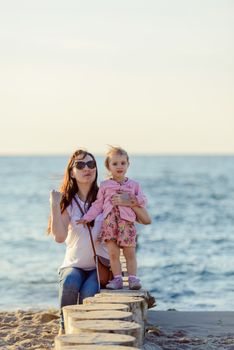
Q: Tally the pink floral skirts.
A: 1